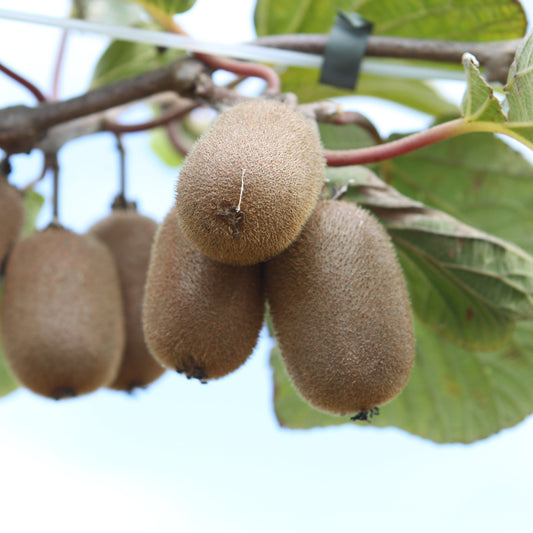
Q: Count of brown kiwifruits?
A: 6